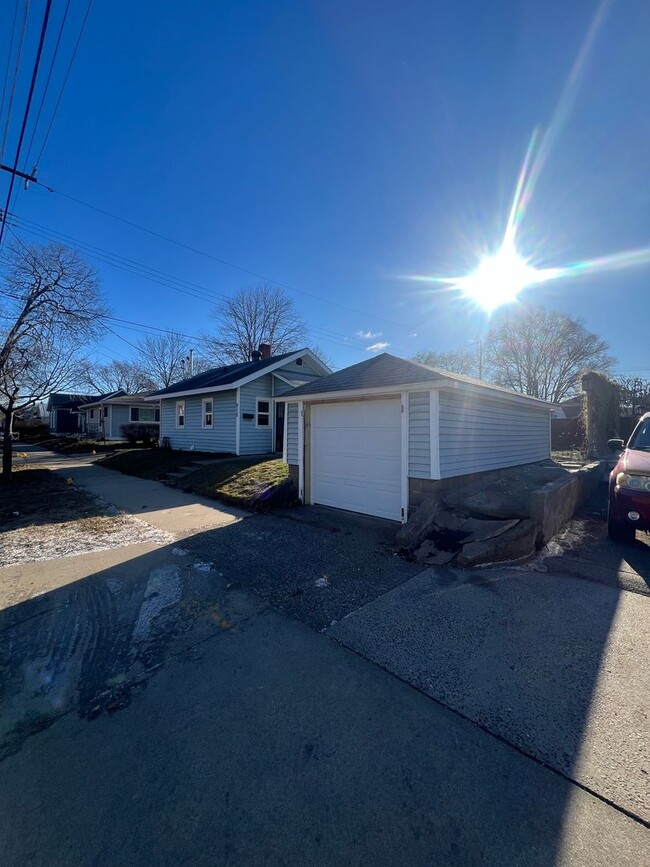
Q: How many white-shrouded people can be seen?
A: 0